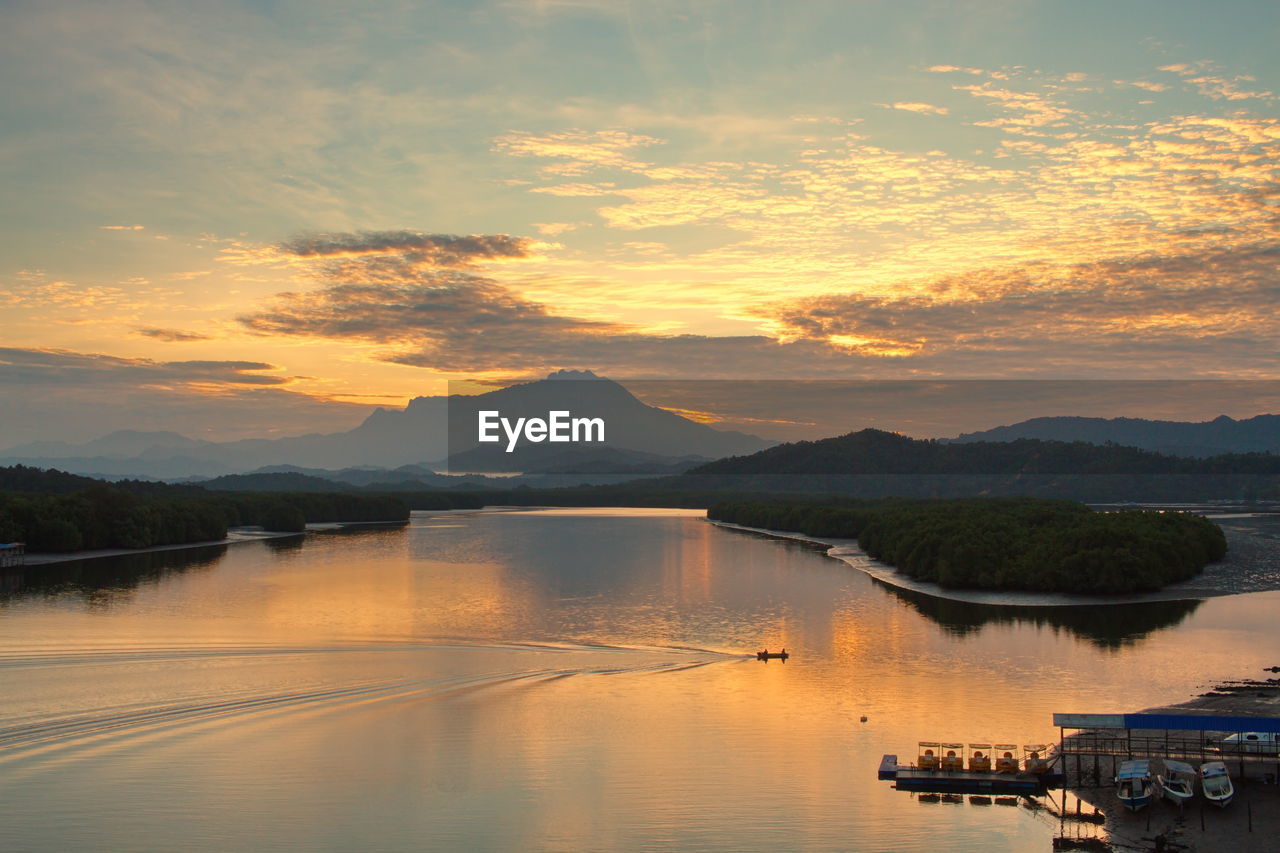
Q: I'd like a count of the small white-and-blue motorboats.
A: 3